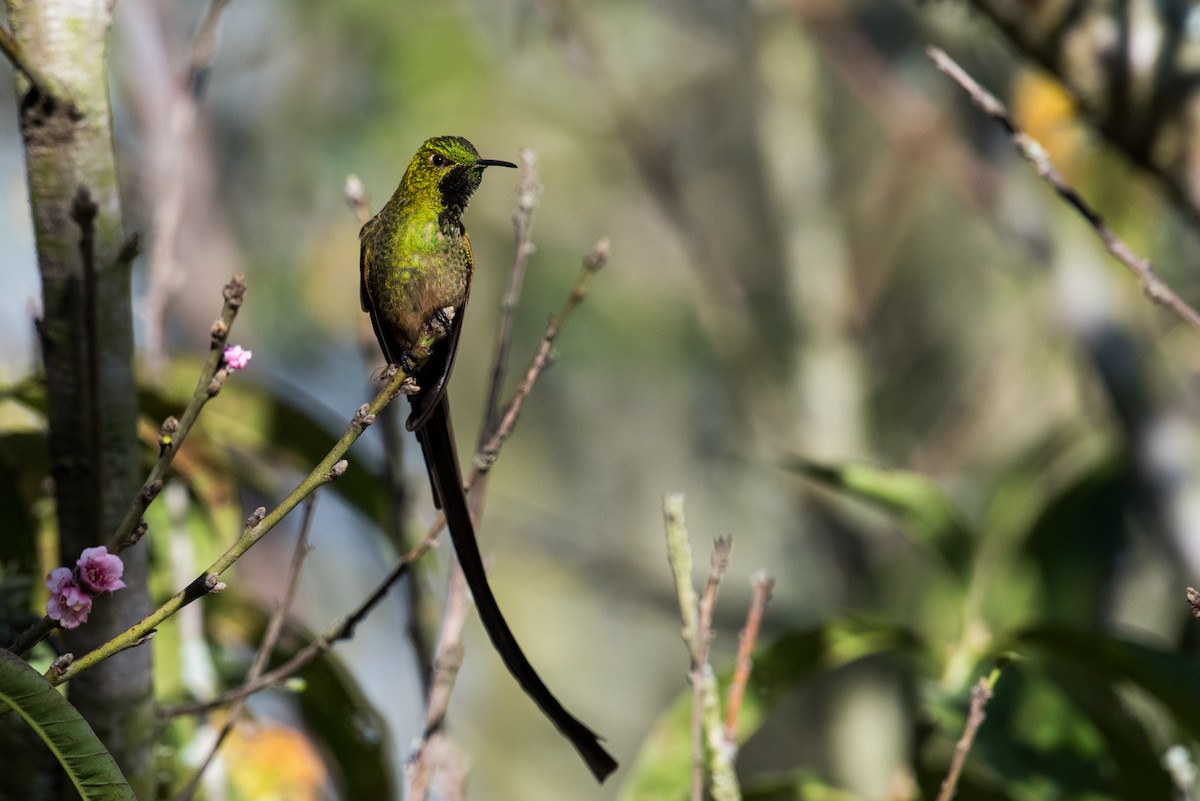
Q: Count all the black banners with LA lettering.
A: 0